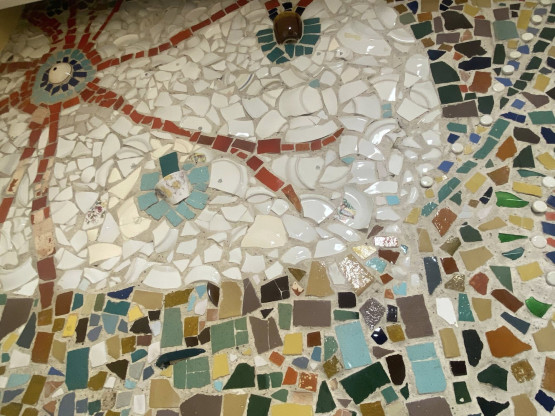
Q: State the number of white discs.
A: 13